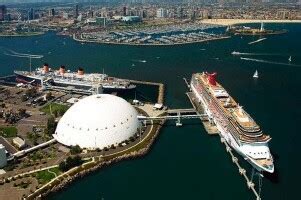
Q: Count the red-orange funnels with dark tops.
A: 3